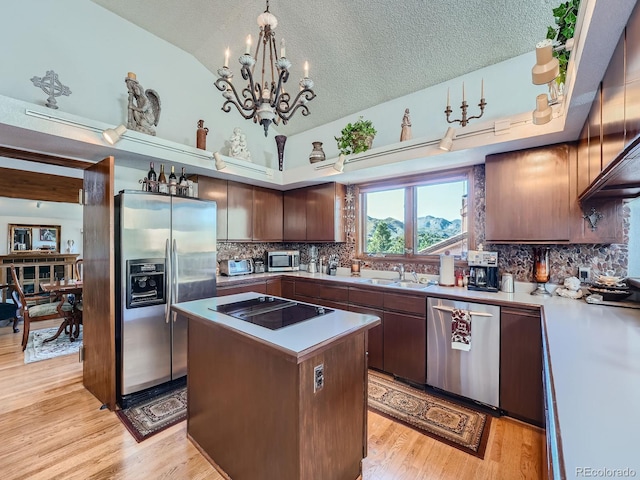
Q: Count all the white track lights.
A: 6